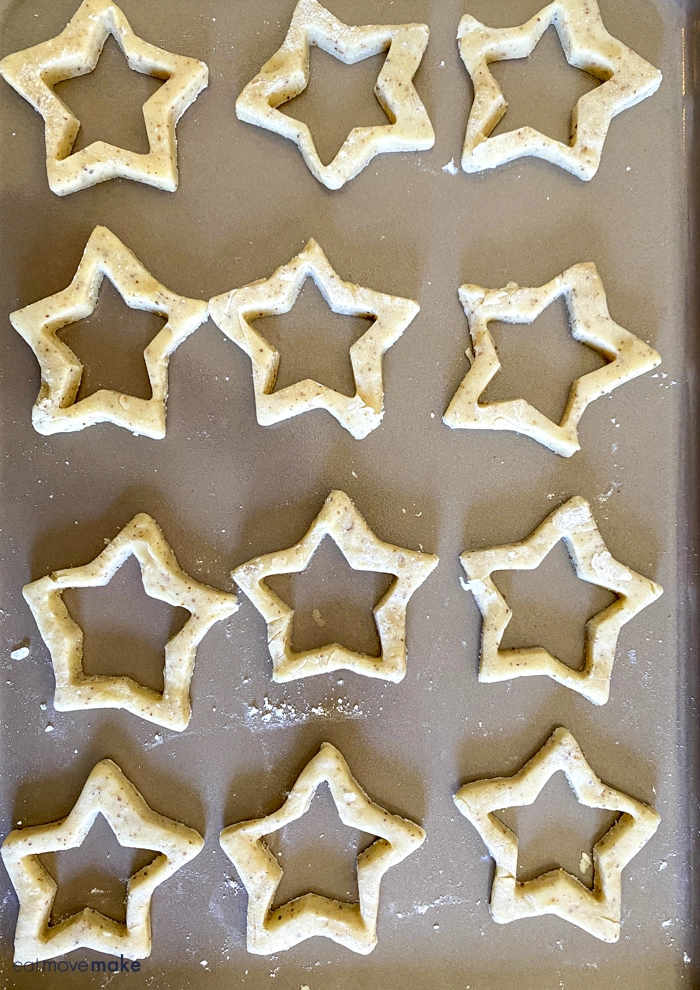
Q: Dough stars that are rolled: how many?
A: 12